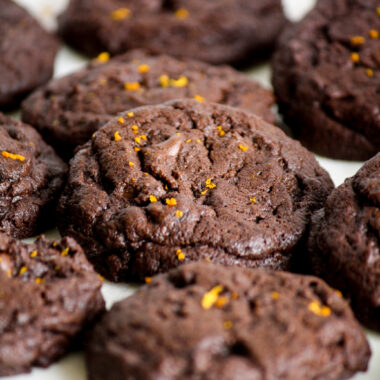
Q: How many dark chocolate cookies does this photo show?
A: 9